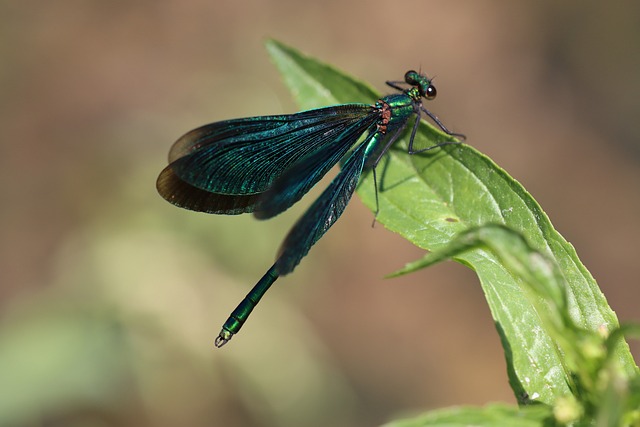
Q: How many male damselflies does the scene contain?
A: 1